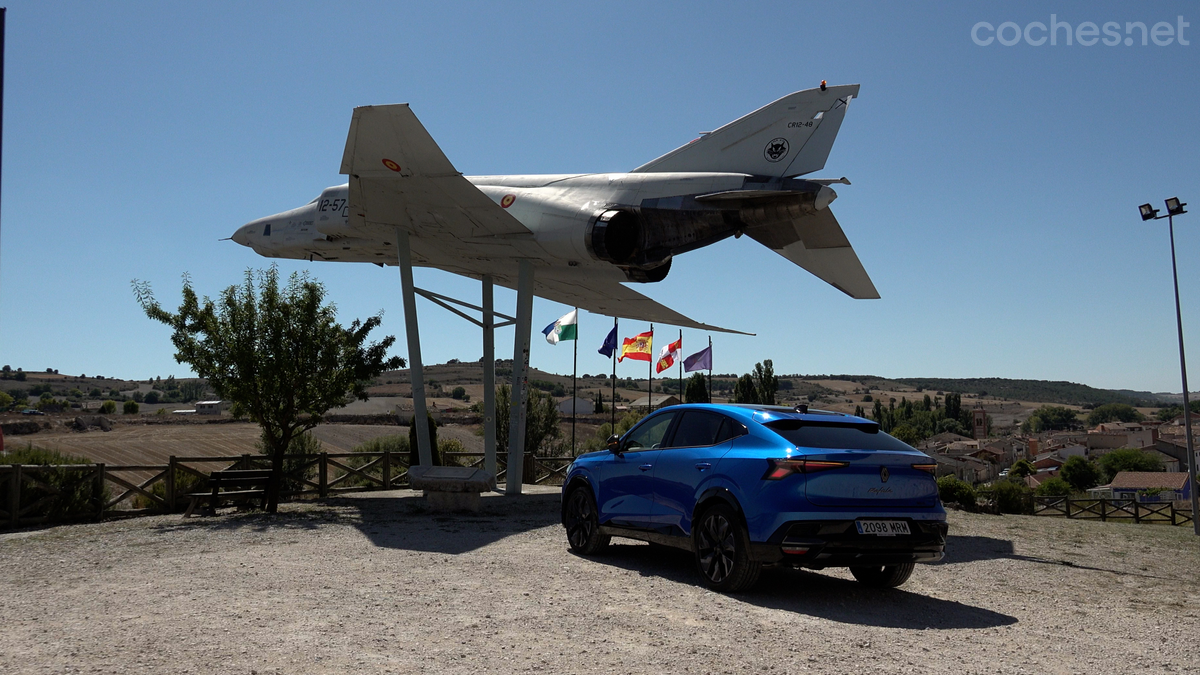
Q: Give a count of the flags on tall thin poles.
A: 5